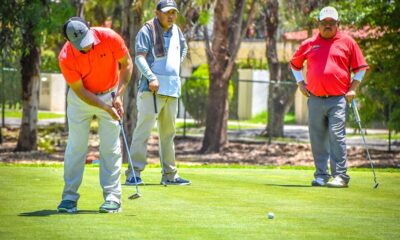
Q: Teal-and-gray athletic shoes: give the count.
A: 2